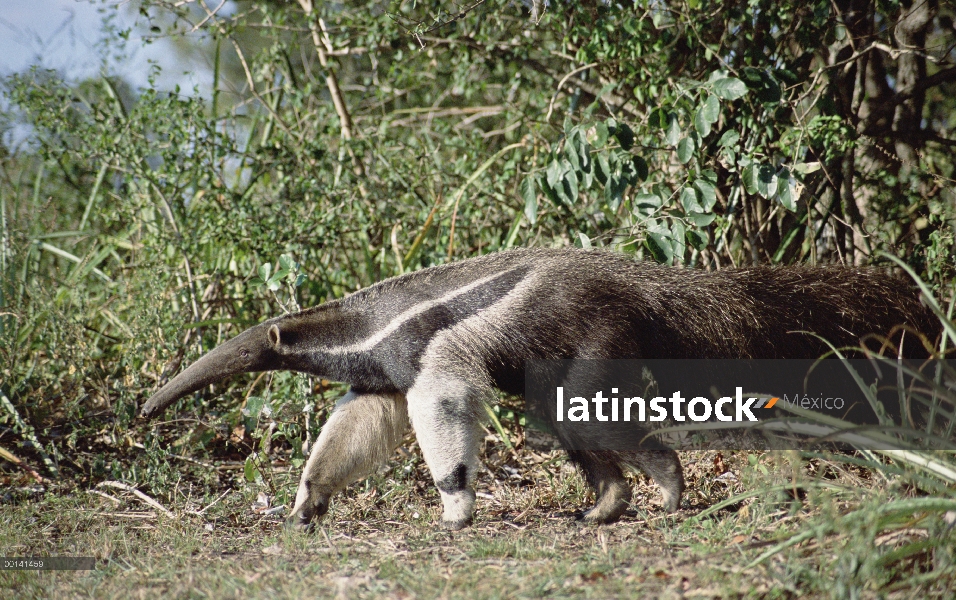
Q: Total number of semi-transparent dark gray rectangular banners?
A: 2